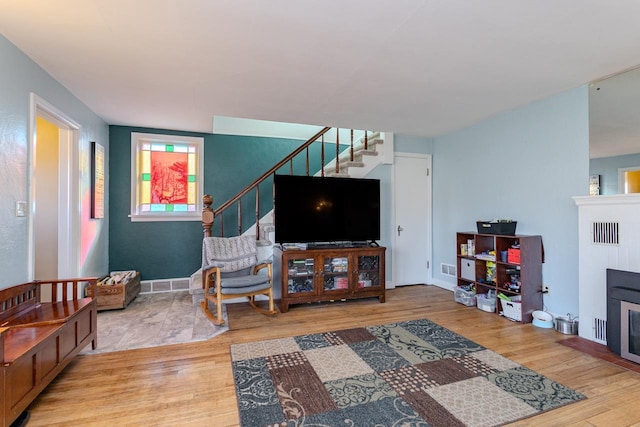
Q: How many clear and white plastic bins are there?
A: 3